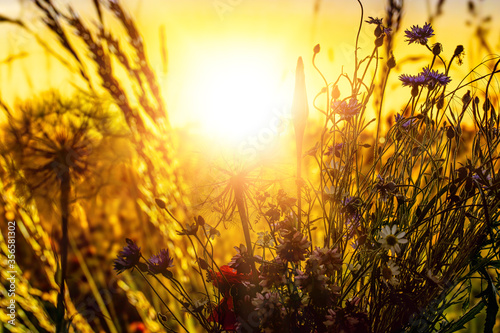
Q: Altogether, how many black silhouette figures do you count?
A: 0